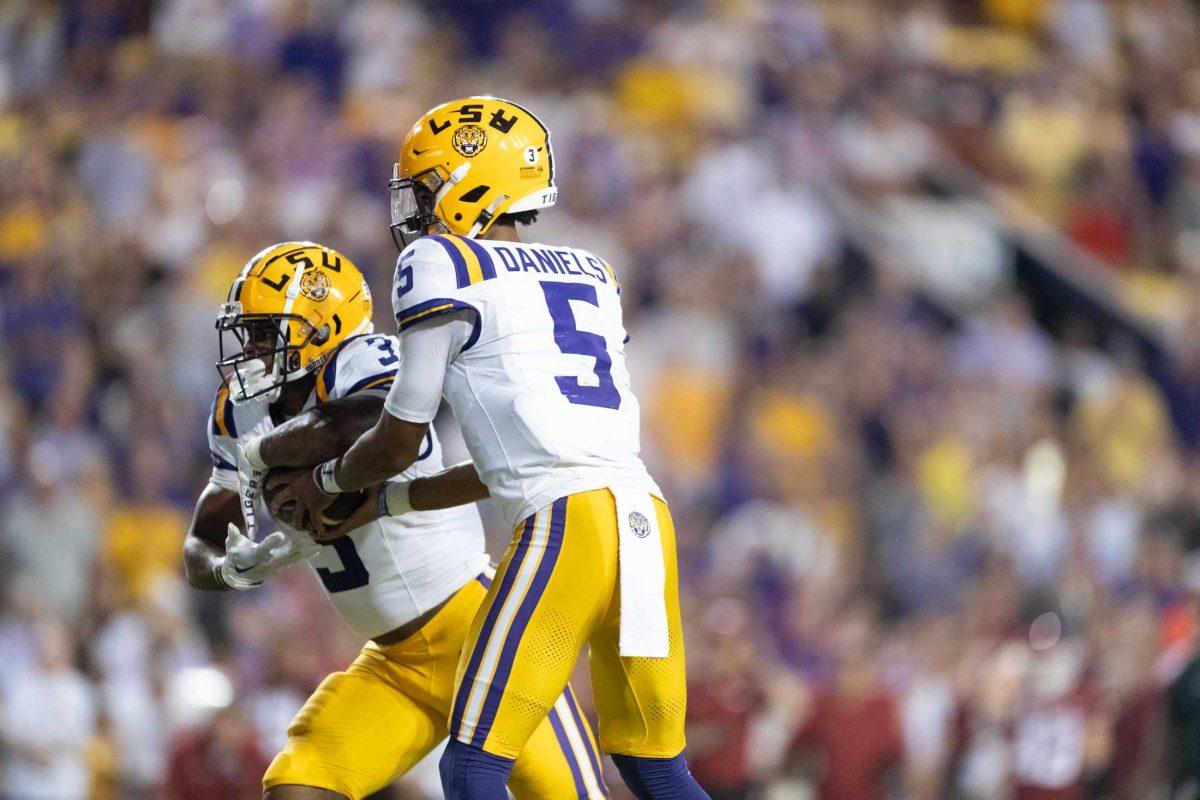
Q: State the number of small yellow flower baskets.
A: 0